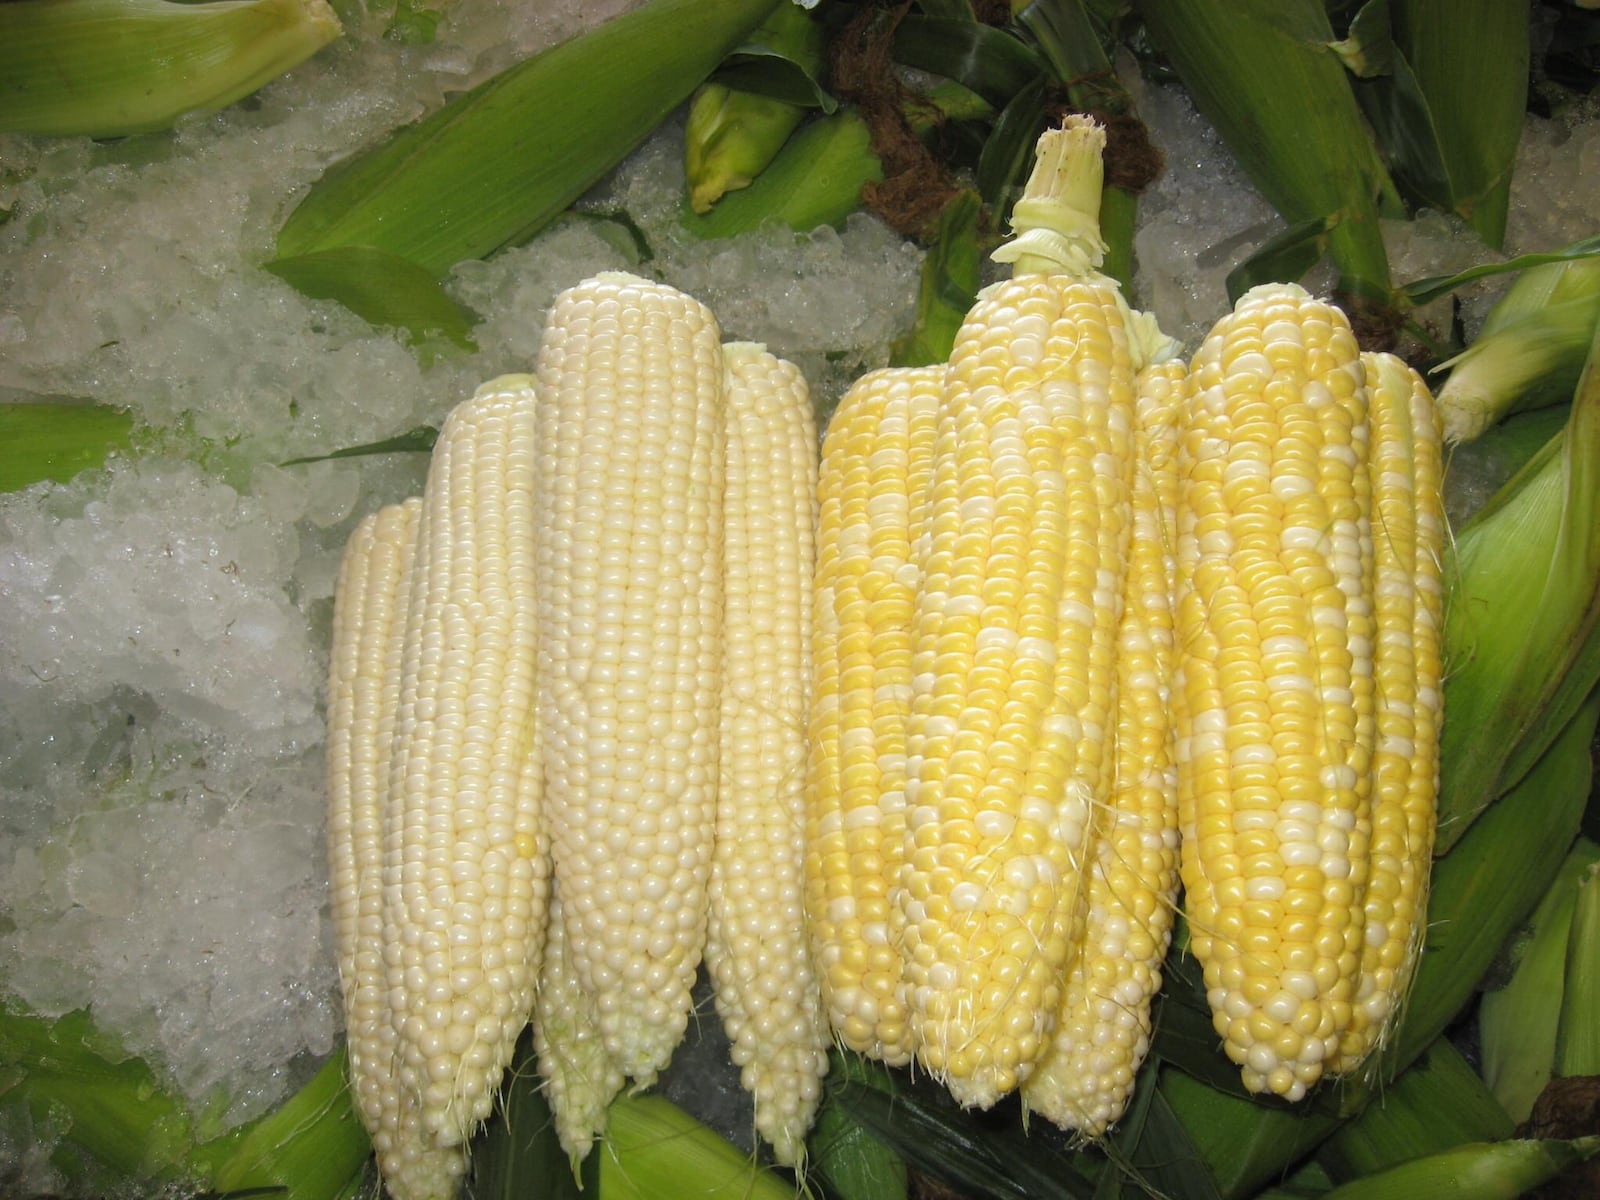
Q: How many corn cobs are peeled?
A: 10